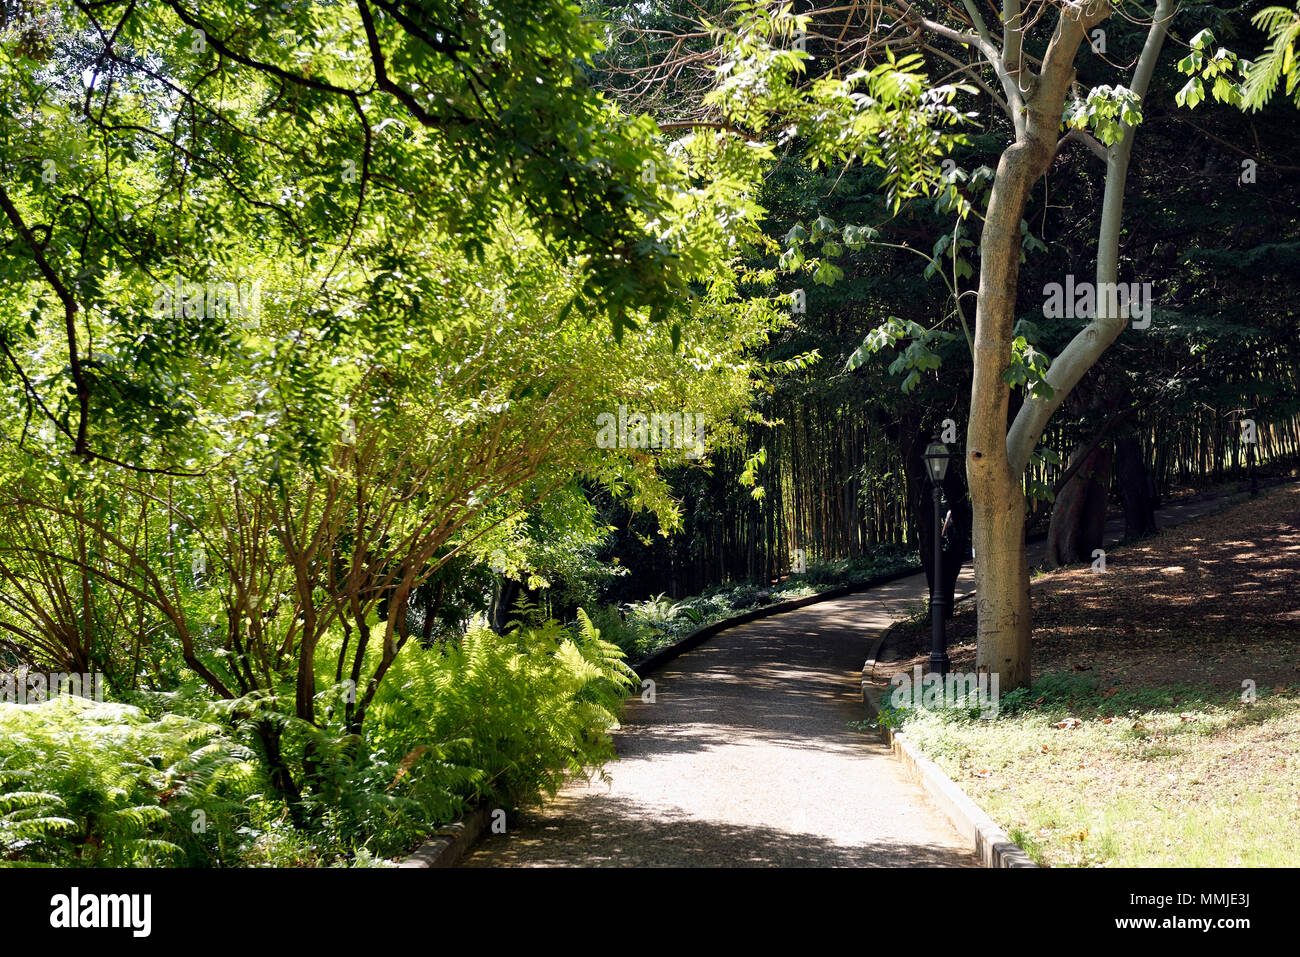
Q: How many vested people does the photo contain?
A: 0